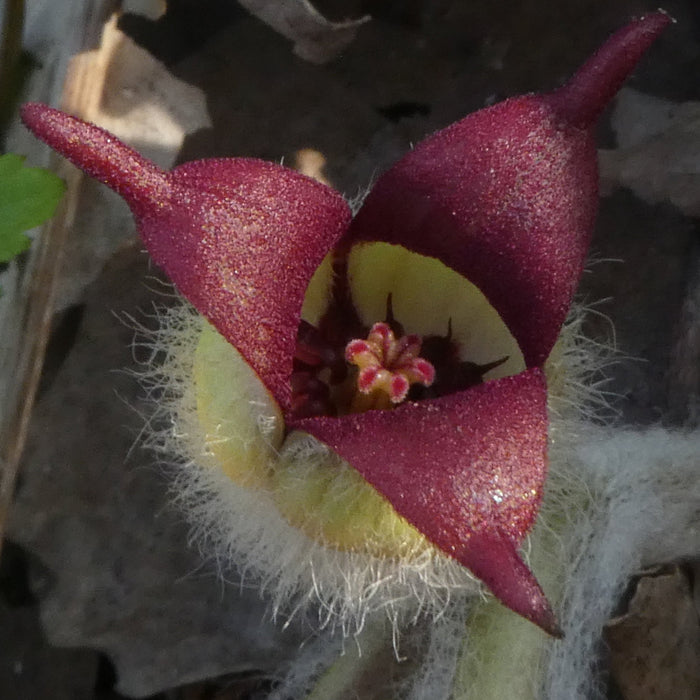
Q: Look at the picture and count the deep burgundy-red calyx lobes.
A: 3